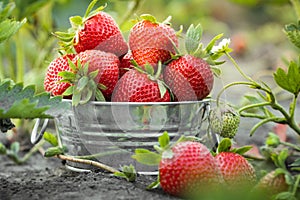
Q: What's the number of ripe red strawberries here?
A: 9